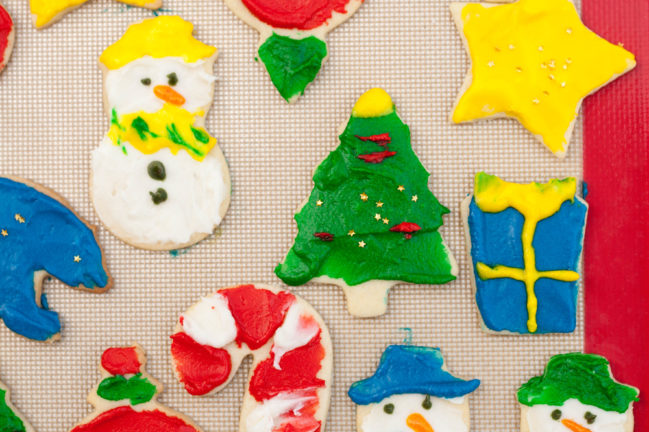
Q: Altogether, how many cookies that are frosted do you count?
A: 13